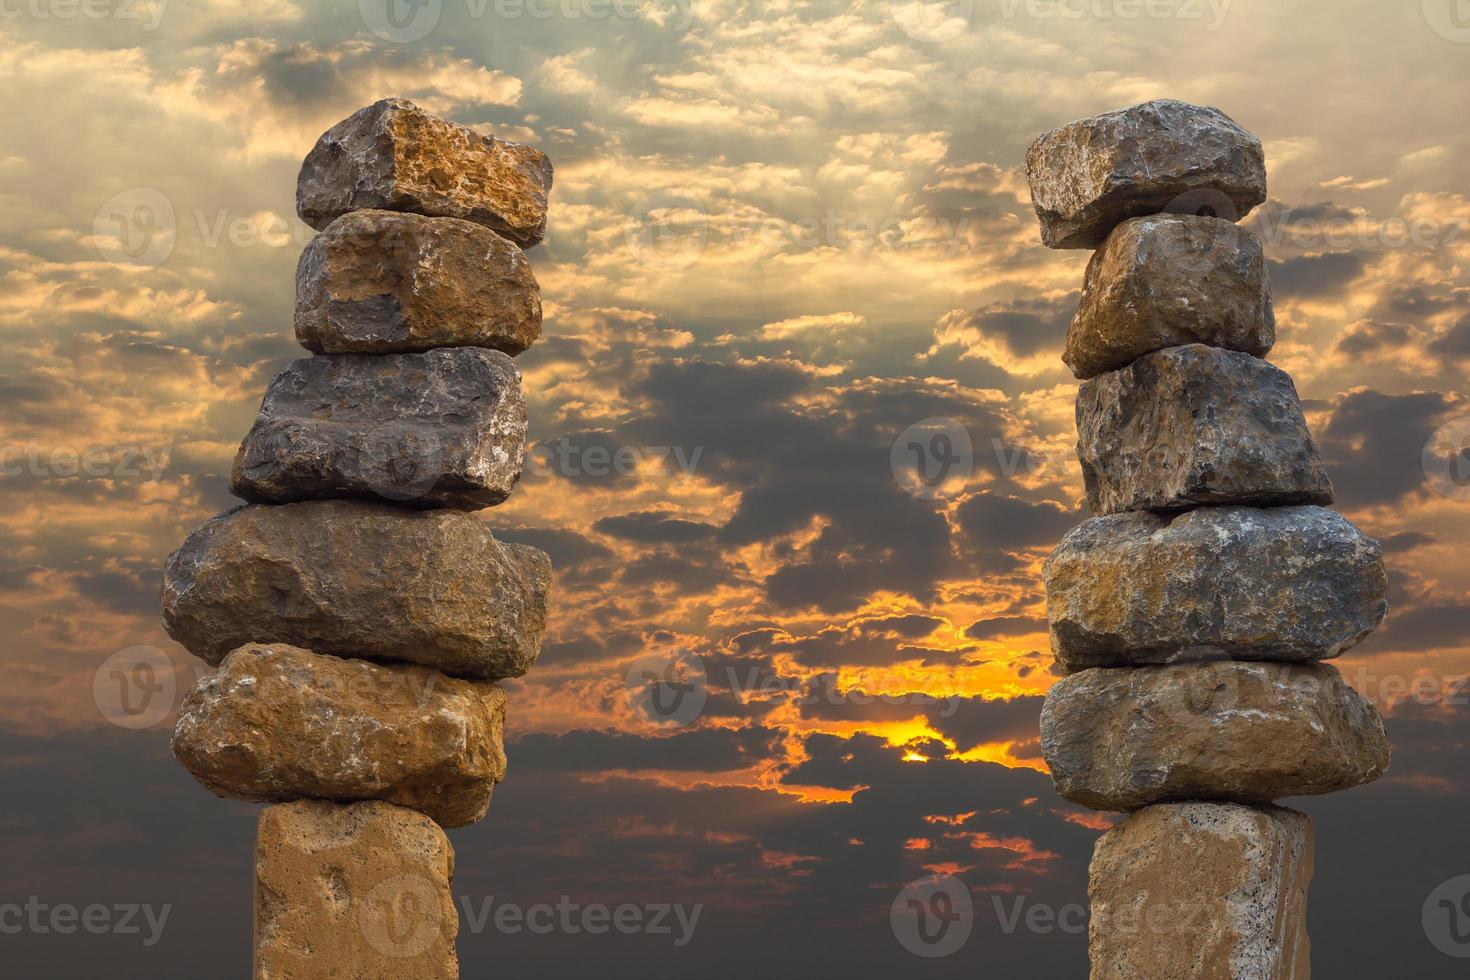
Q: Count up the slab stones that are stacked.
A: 12